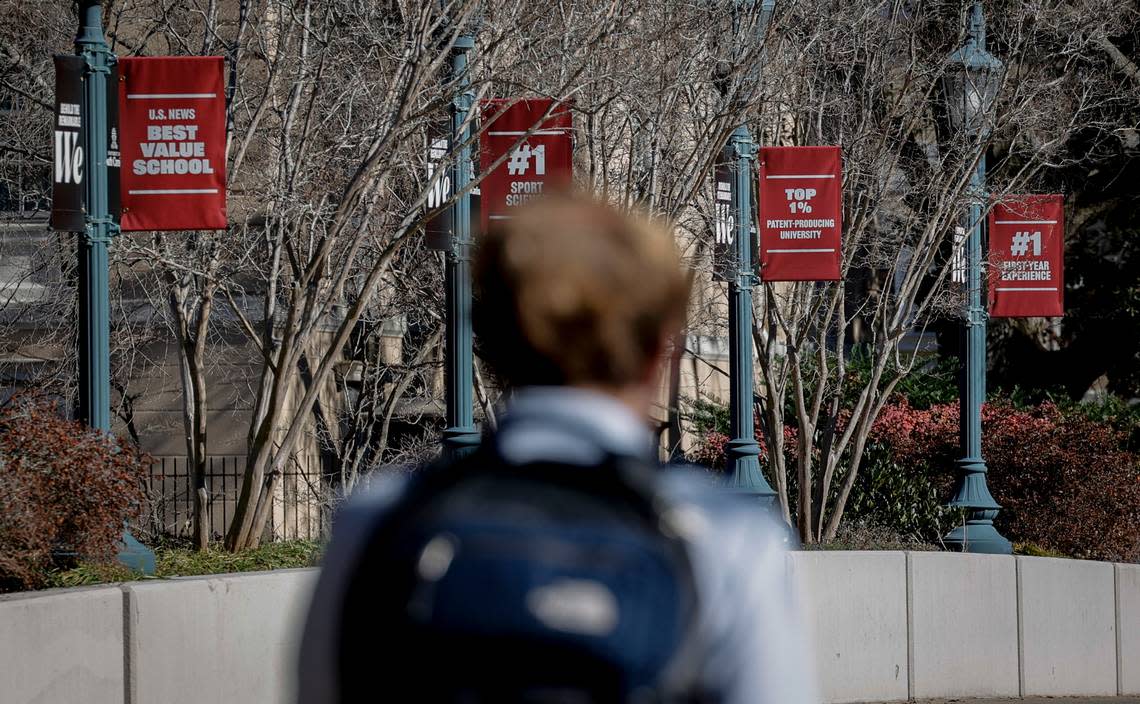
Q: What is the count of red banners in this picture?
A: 4